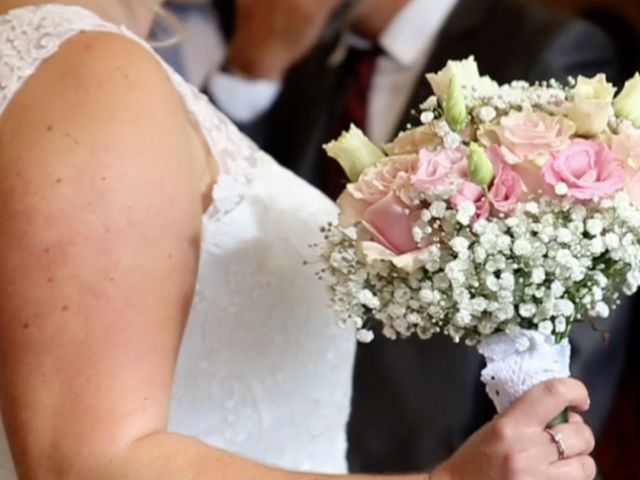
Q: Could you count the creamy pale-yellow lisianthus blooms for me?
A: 4